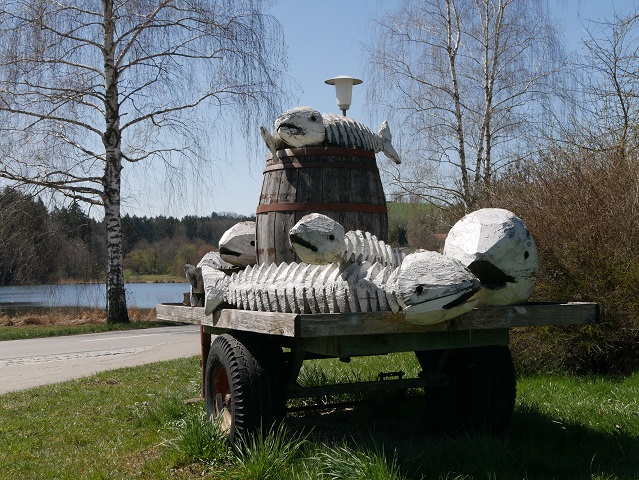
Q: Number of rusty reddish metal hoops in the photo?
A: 3